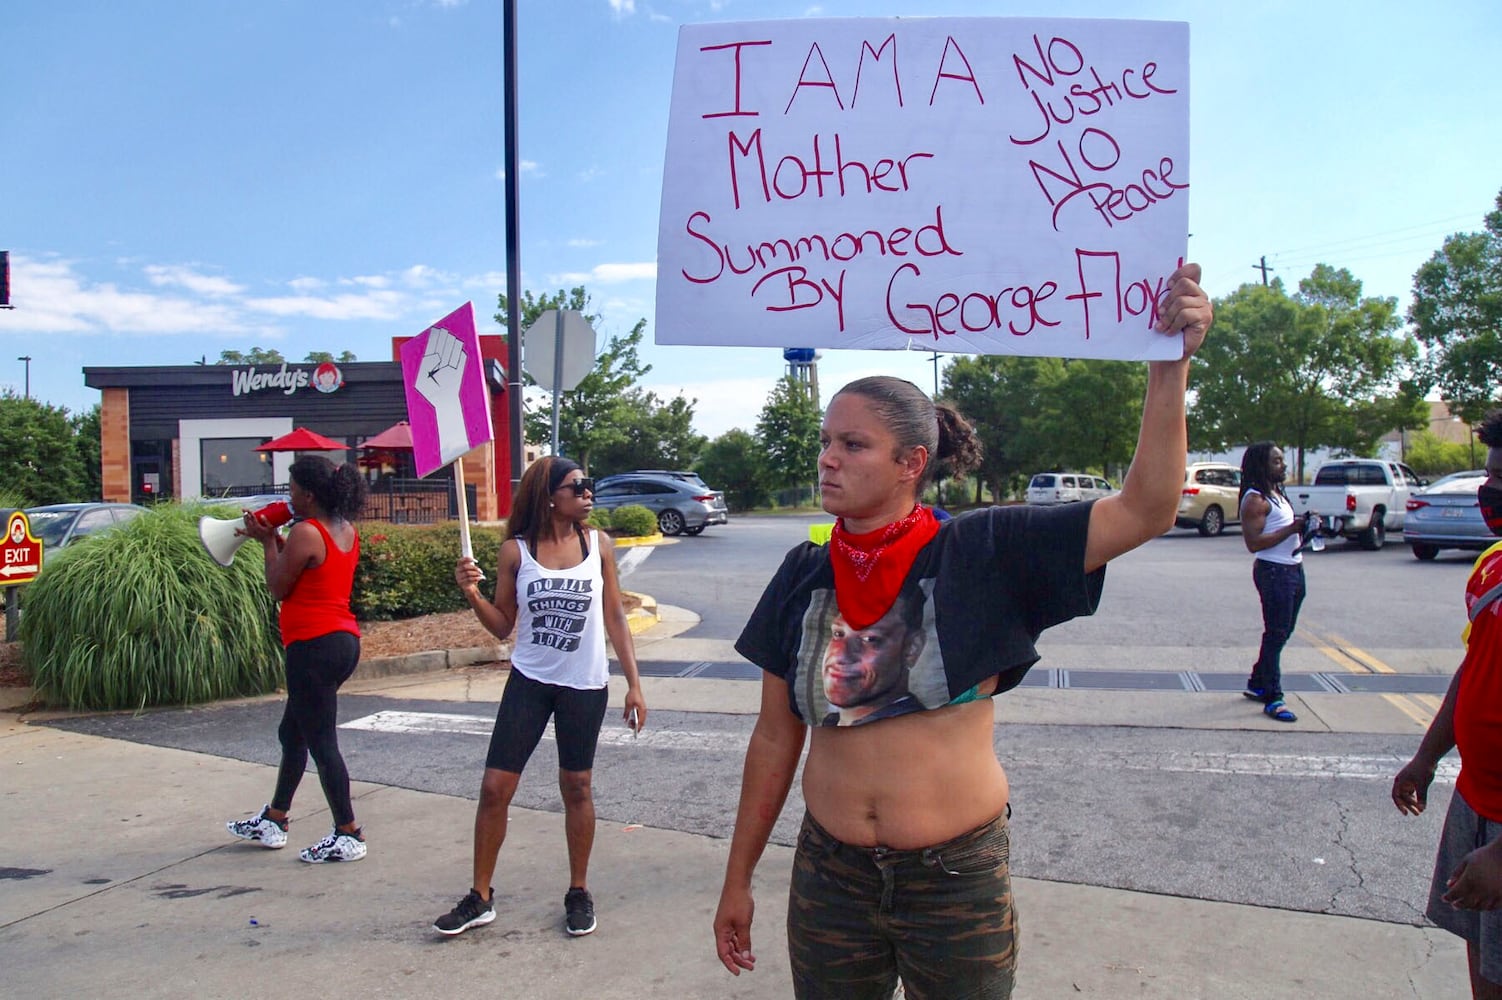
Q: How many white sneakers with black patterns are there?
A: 2